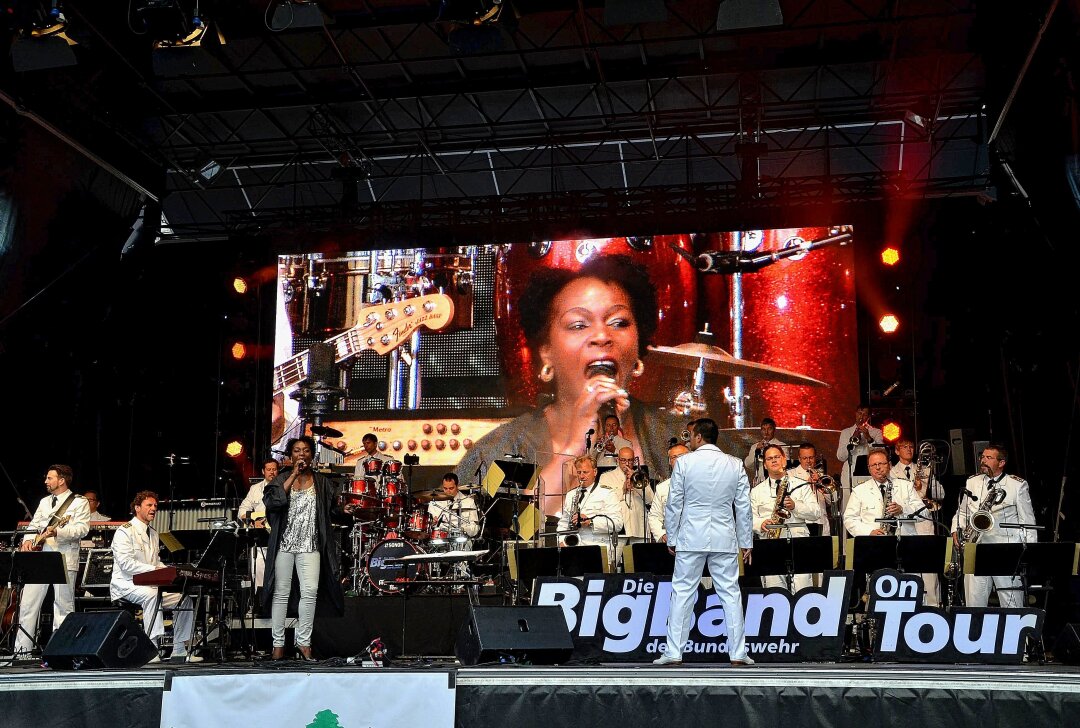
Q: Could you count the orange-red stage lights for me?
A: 6